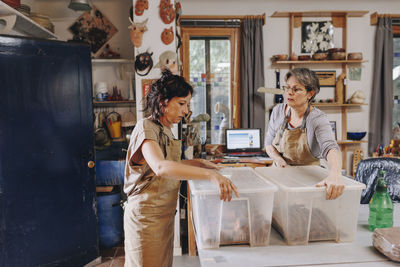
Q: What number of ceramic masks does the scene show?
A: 6